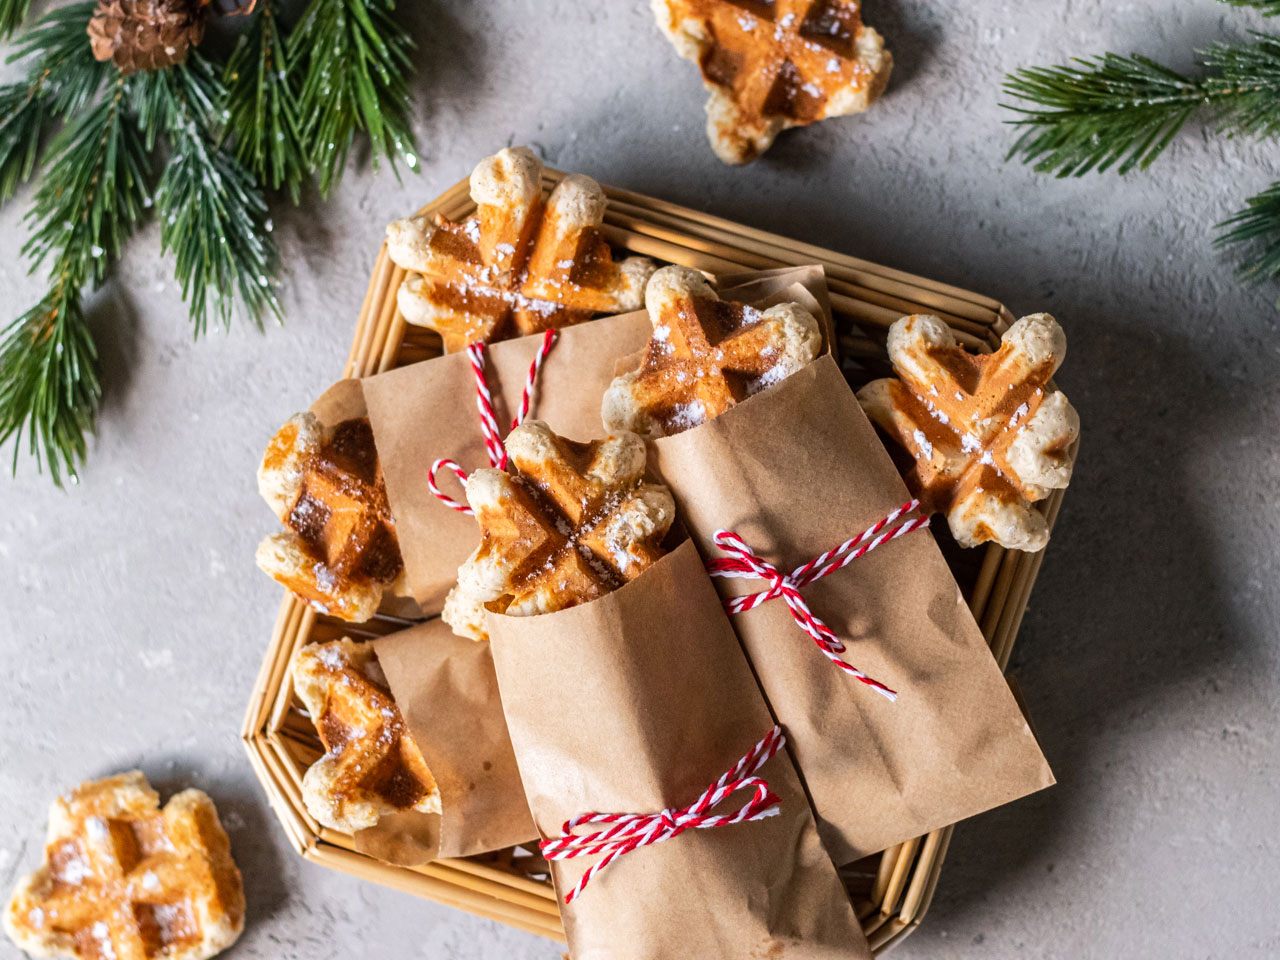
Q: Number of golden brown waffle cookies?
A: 8